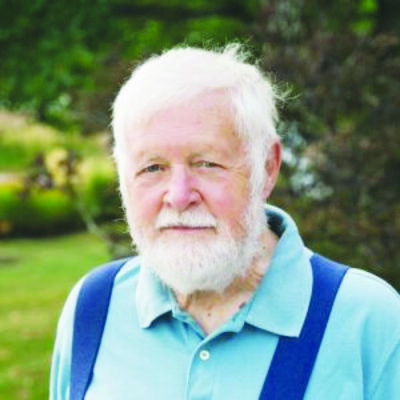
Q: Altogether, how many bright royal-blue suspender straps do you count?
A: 2